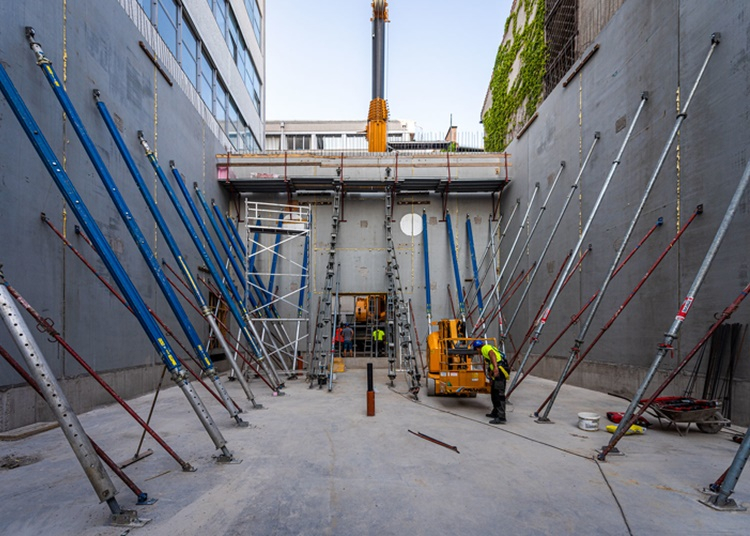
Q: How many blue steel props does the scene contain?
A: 14